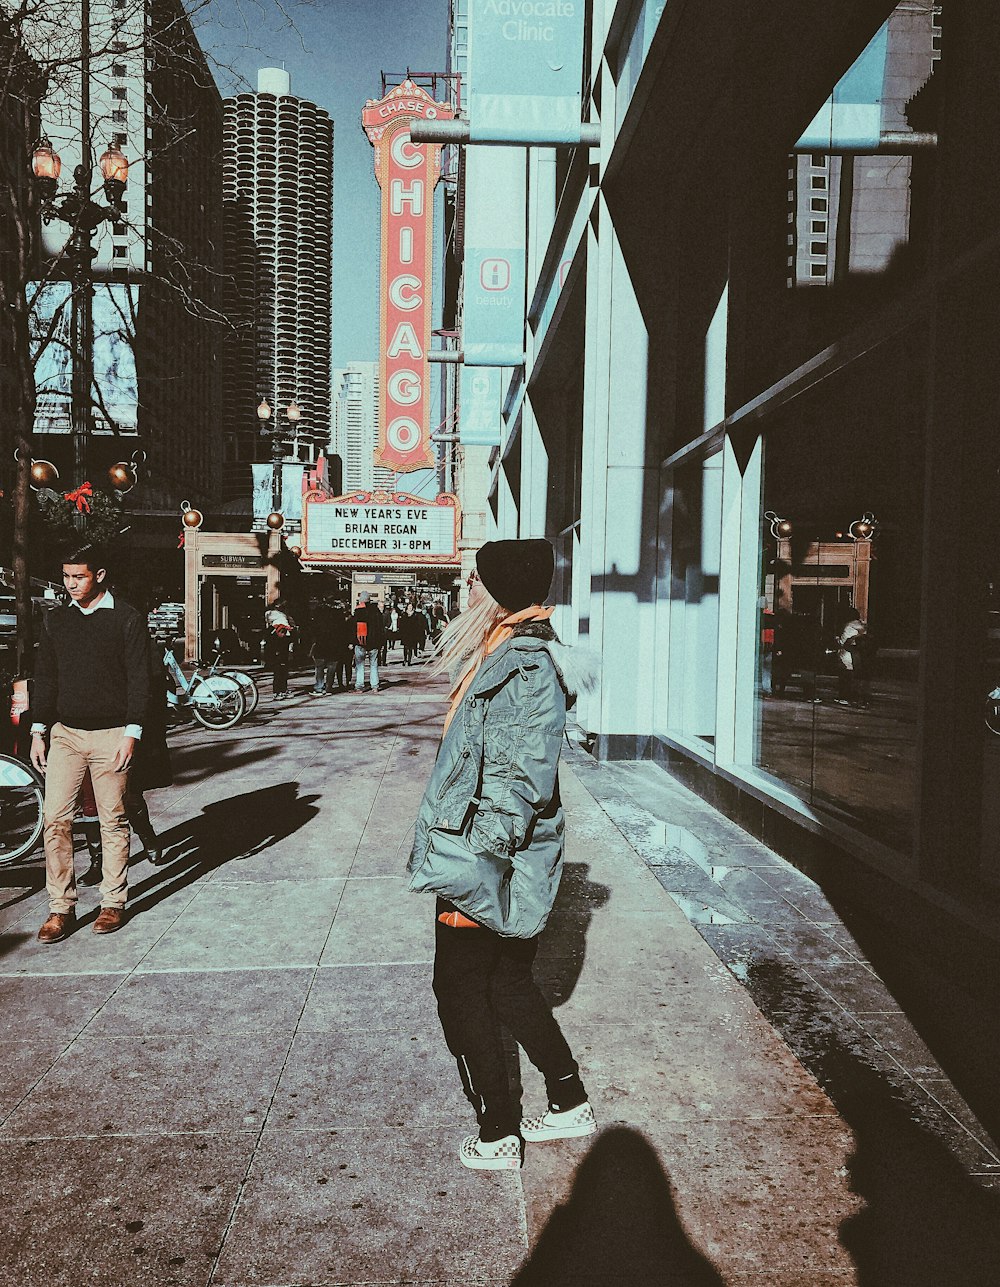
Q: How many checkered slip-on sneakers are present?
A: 2